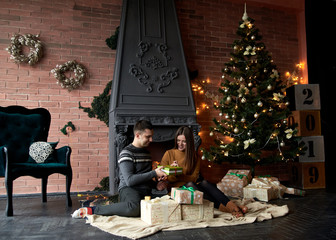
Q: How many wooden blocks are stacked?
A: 4